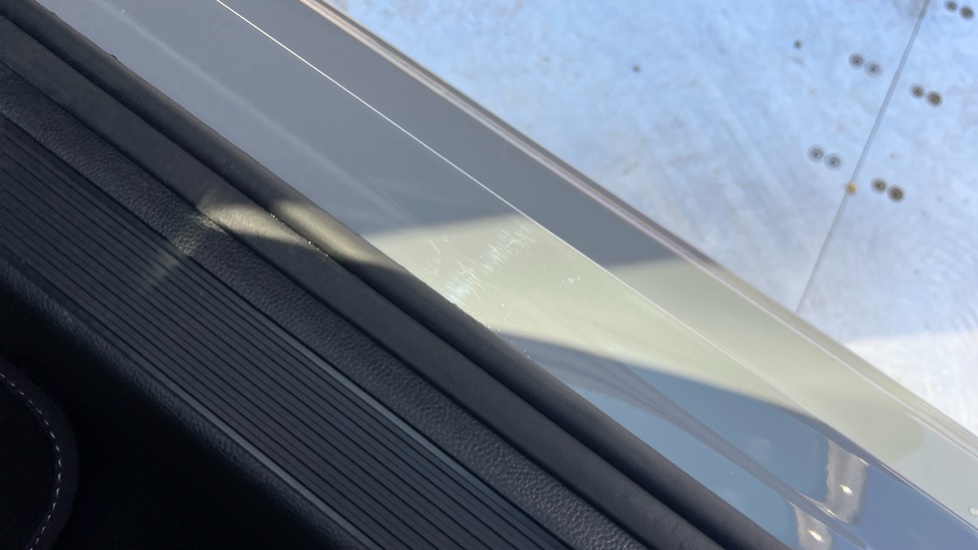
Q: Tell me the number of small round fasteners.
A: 10